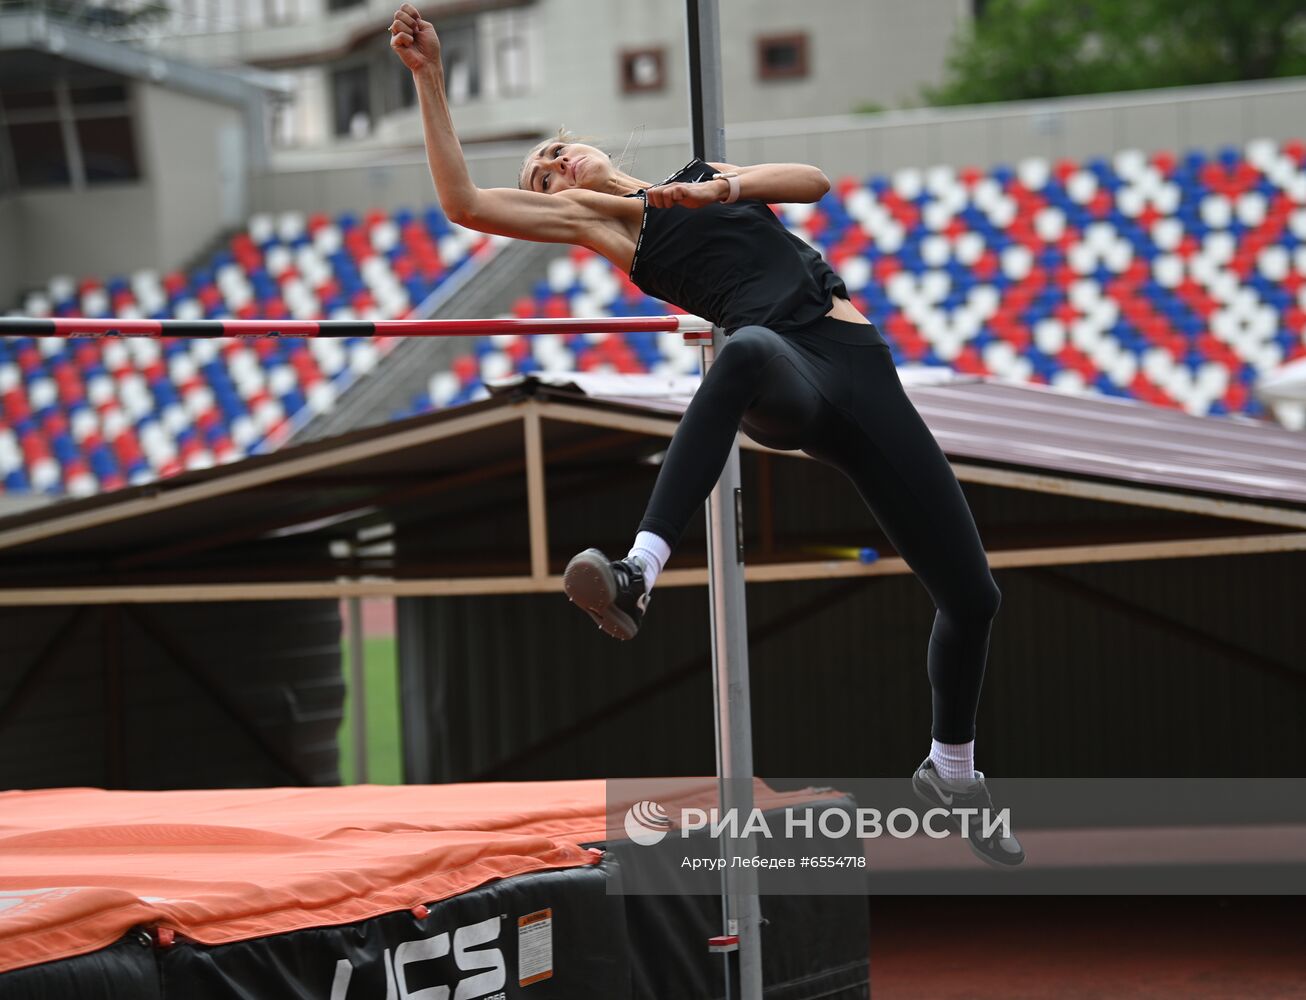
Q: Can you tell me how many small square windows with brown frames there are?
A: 2